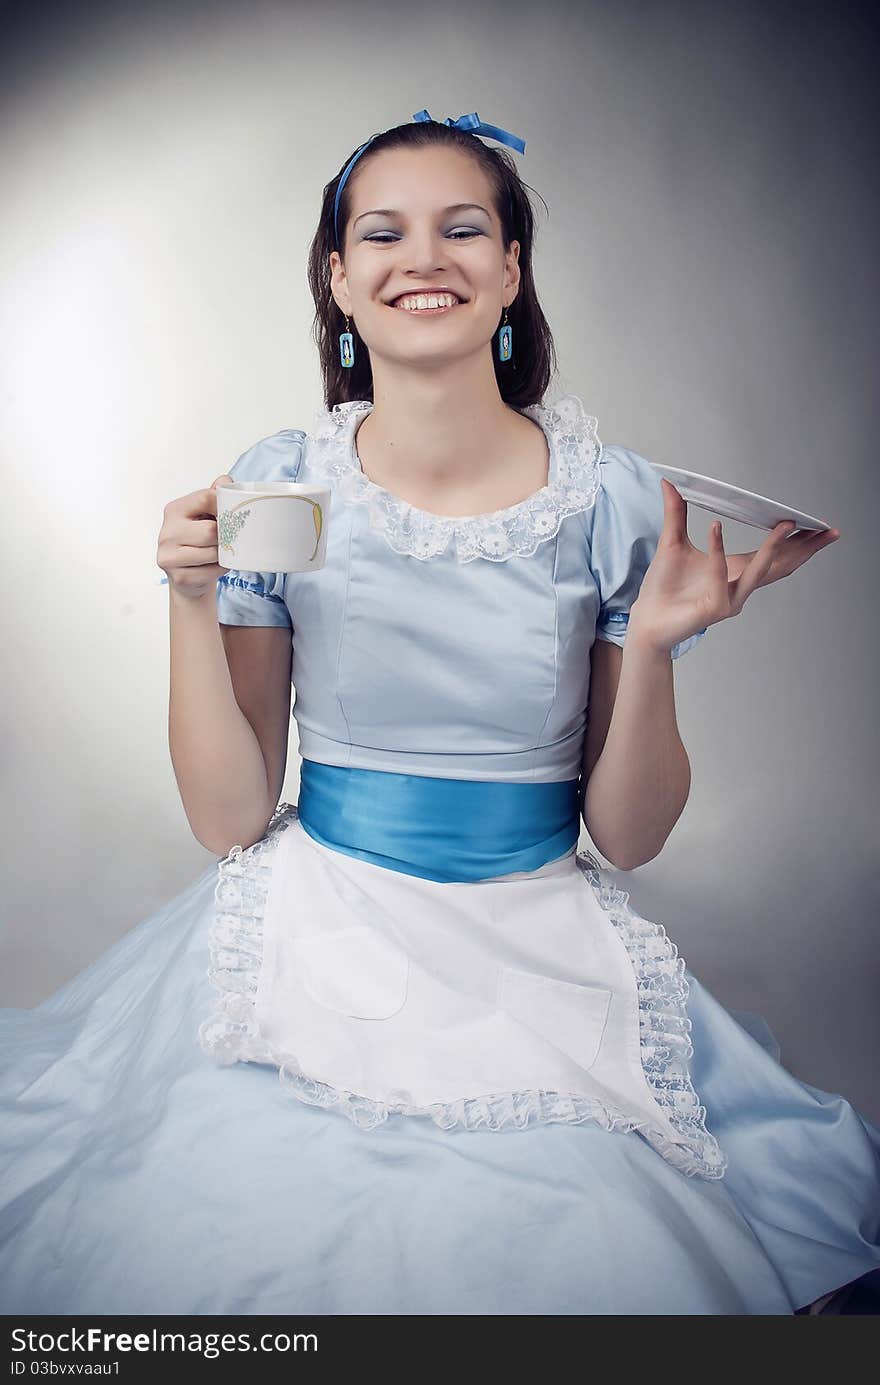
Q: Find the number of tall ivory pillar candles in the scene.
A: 0